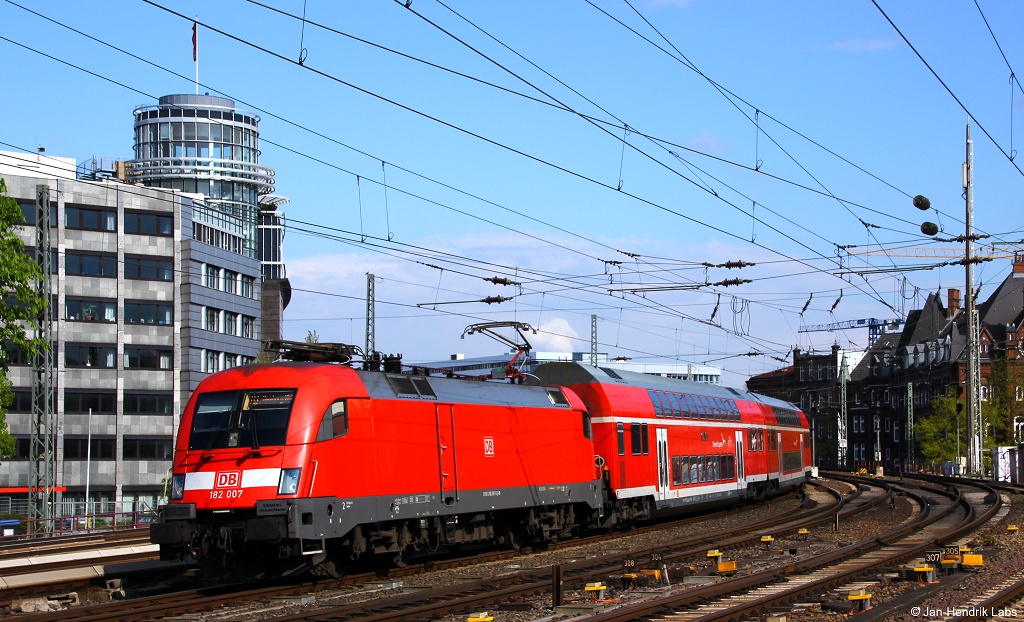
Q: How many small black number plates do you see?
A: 4